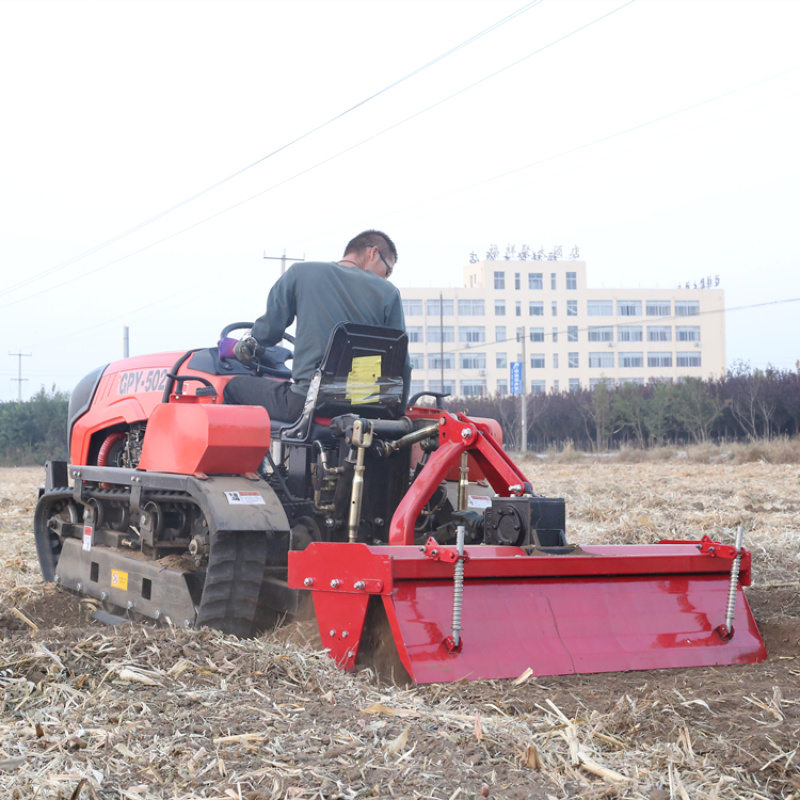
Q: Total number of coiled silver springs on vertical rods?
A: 2